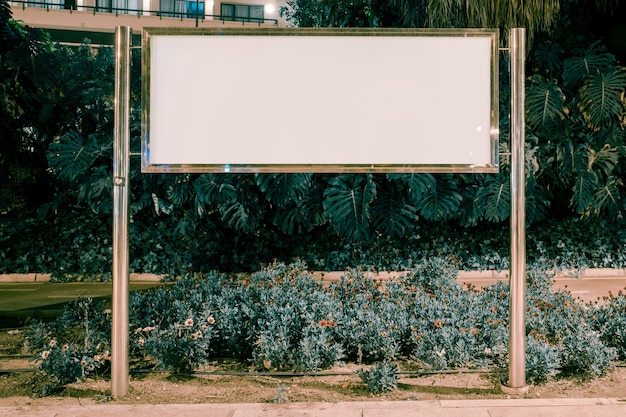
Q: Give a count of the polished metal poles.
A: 2